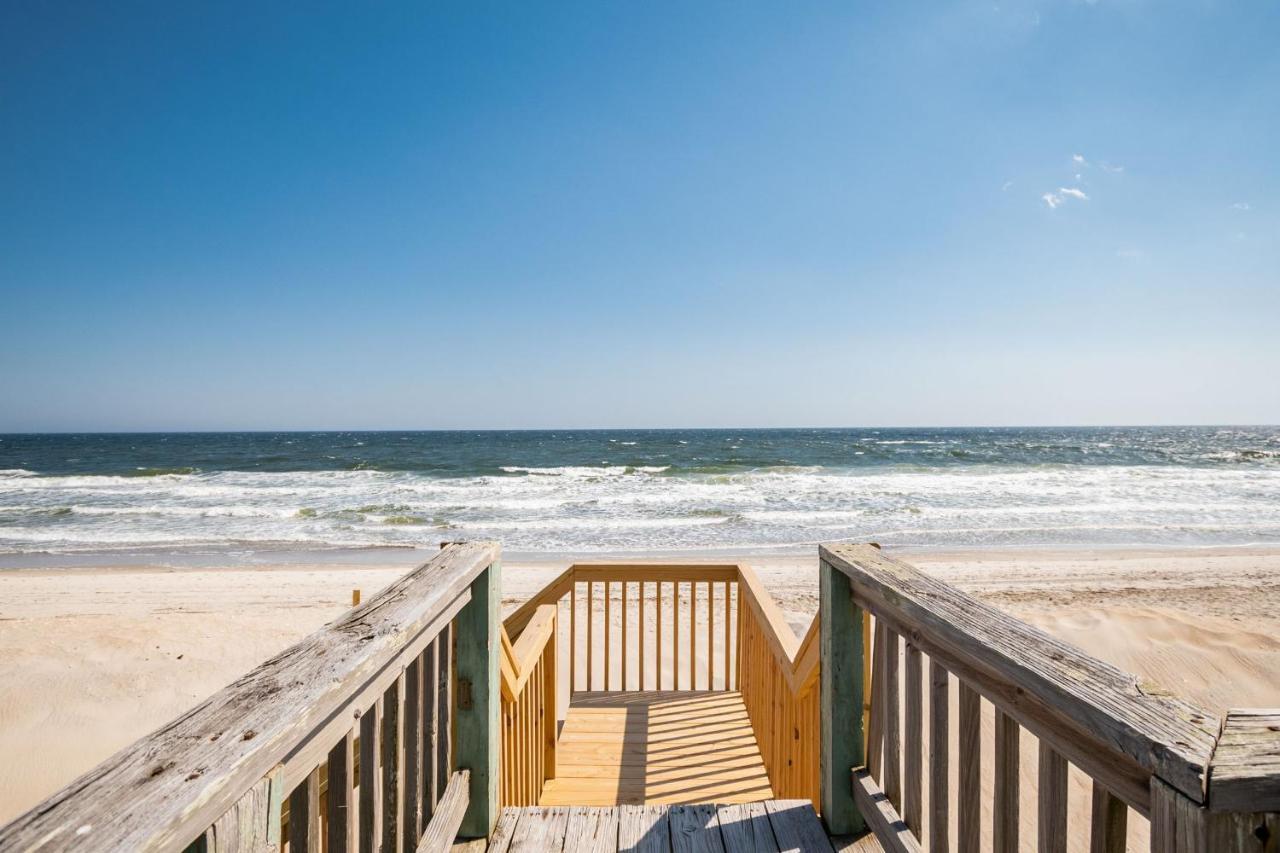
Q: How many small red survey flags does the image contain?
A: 0